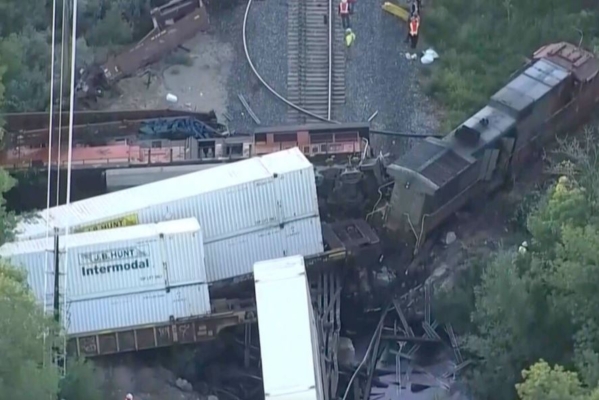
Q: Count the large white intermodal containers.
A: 5